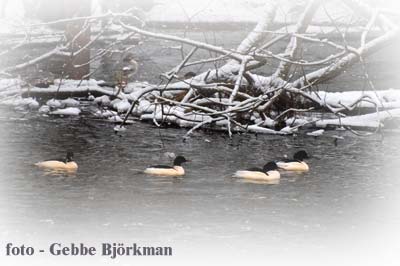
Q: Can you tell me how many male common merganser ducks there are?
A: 4